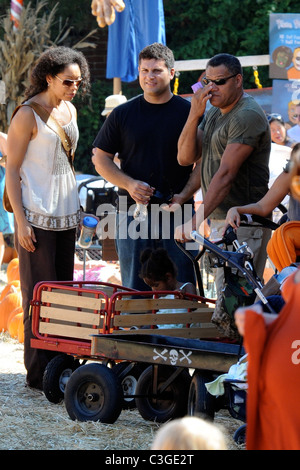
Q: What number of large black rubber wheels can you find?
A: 5